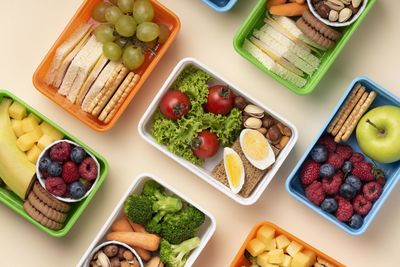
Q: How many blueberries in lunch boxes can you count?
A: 11